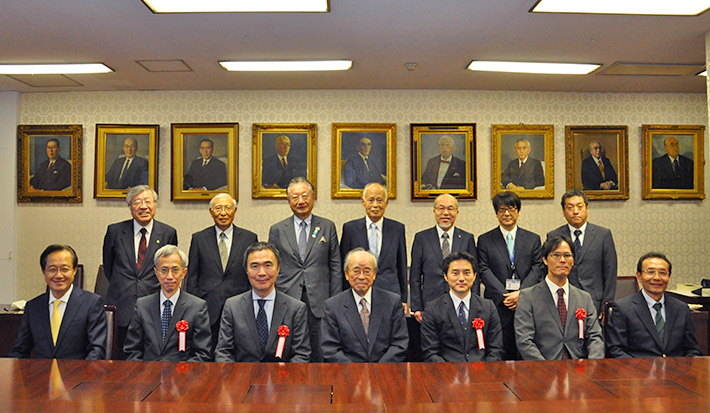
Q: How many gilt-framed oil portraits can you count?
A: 9